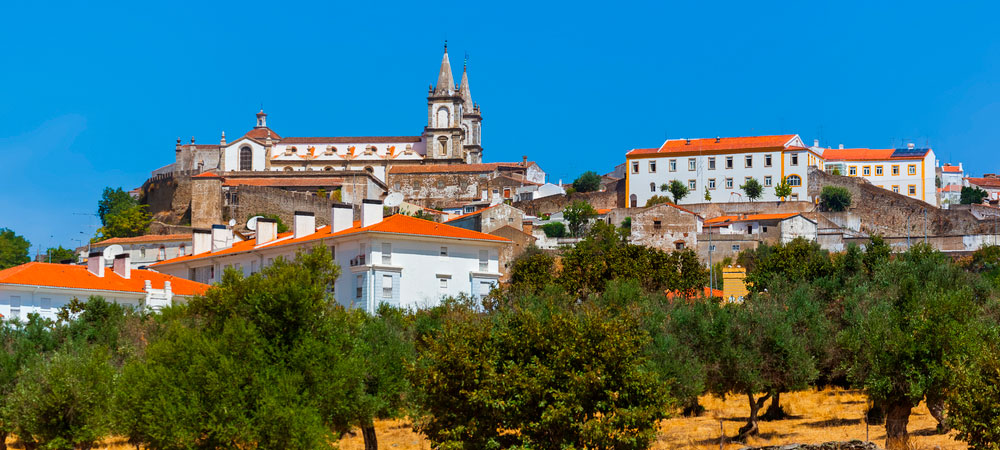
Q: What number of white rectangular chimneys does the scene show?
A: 8